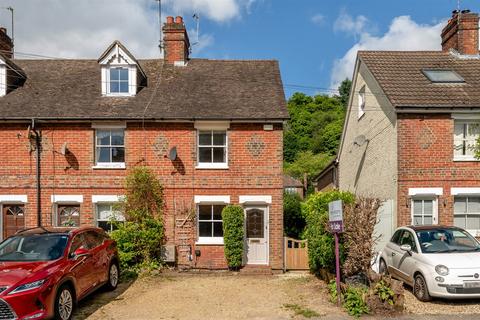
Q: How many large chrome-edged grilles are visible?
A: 1